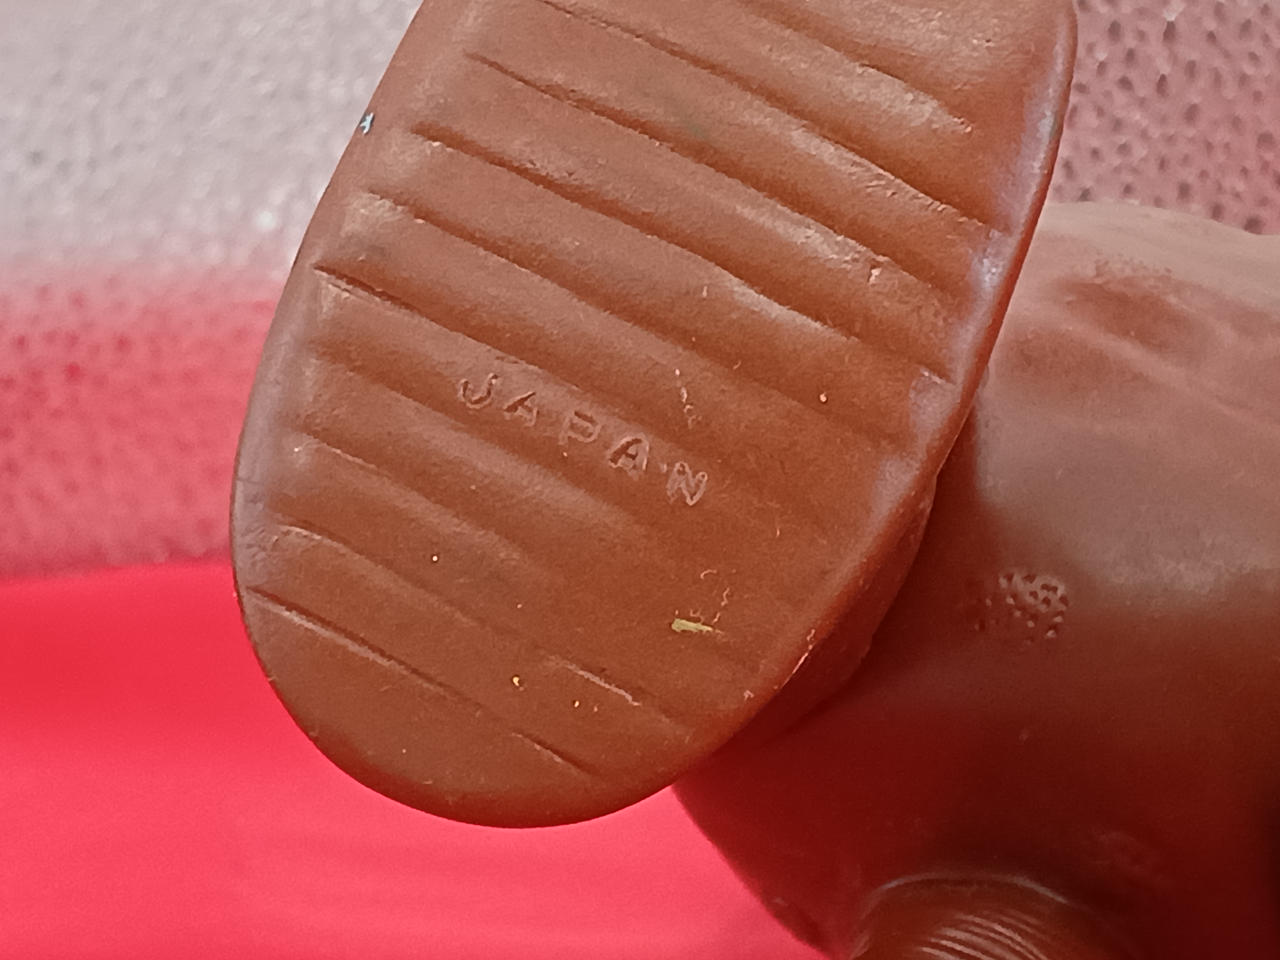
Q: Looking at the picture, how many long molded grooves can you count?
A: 10